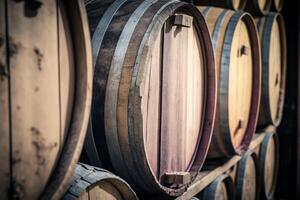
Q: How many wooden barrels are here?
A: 11